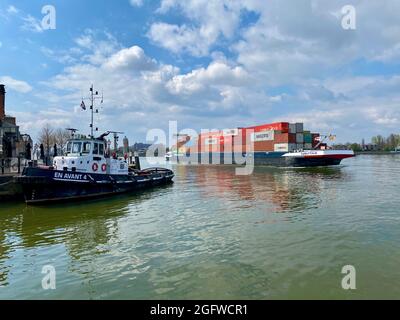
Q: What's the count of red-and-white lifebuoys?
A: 2